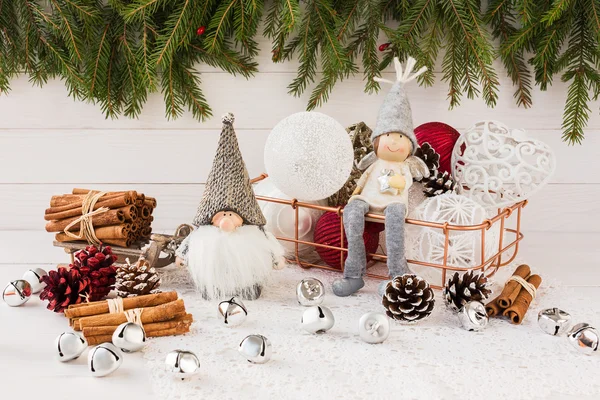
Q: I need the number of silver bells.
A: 14